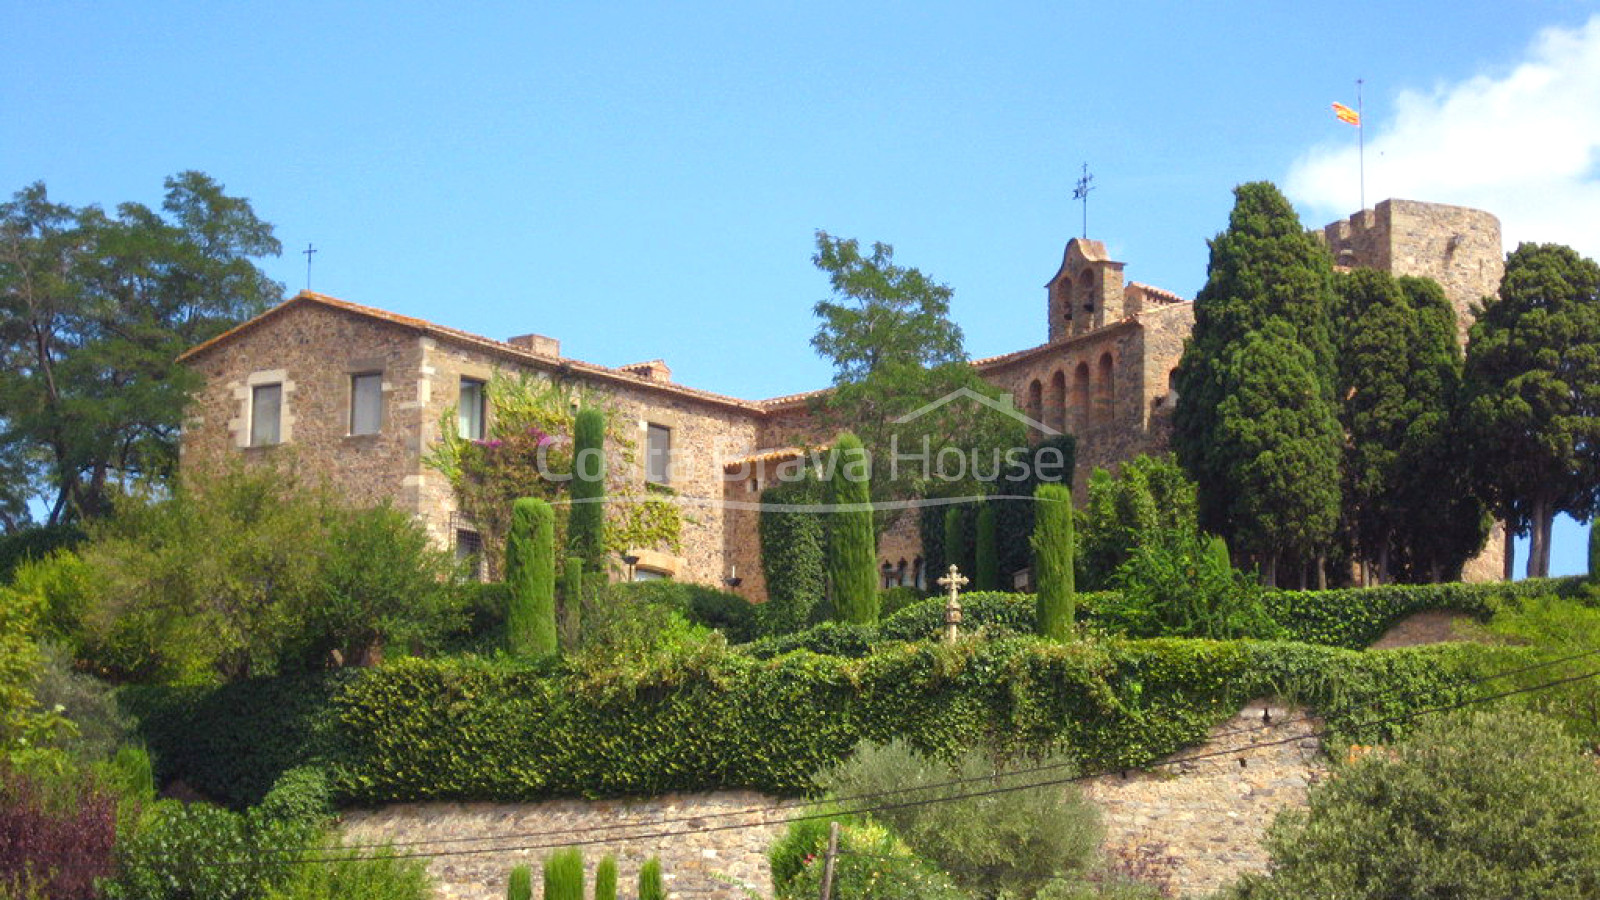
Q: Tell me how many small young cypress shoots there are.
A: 4